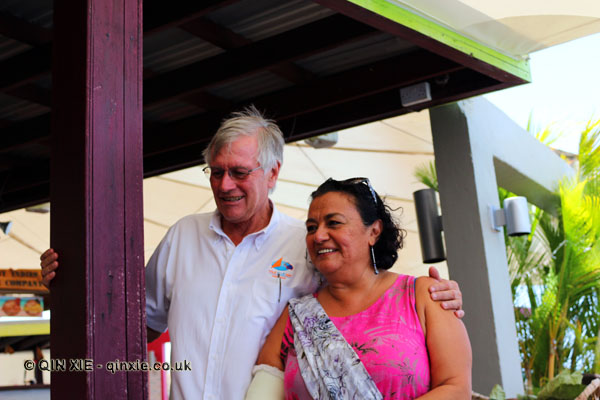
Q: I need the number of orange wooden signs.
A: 1